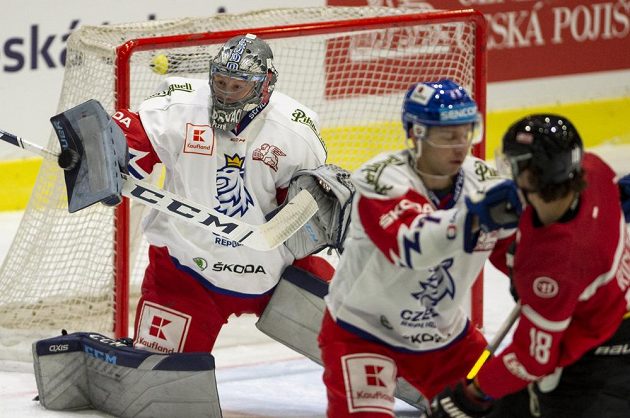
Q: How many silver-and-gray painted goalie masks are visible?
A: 1